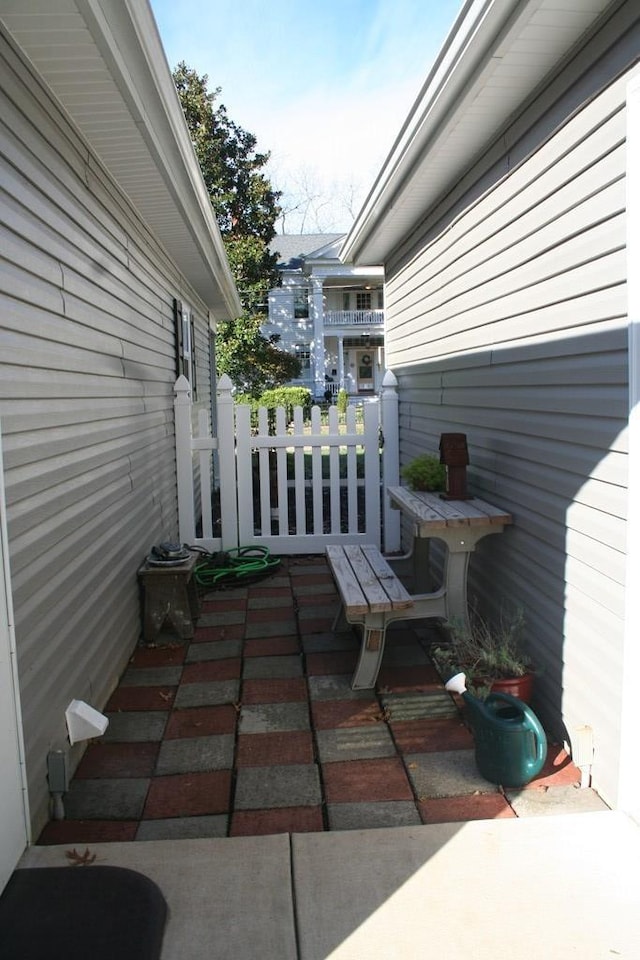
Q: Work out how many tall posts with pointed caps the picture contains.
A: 3